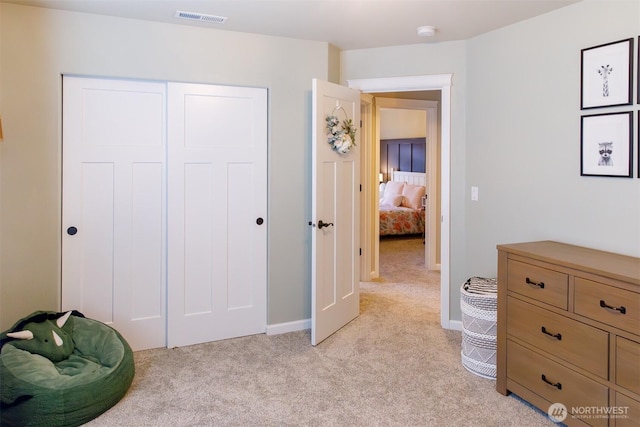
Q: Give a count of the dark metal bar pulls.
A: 4